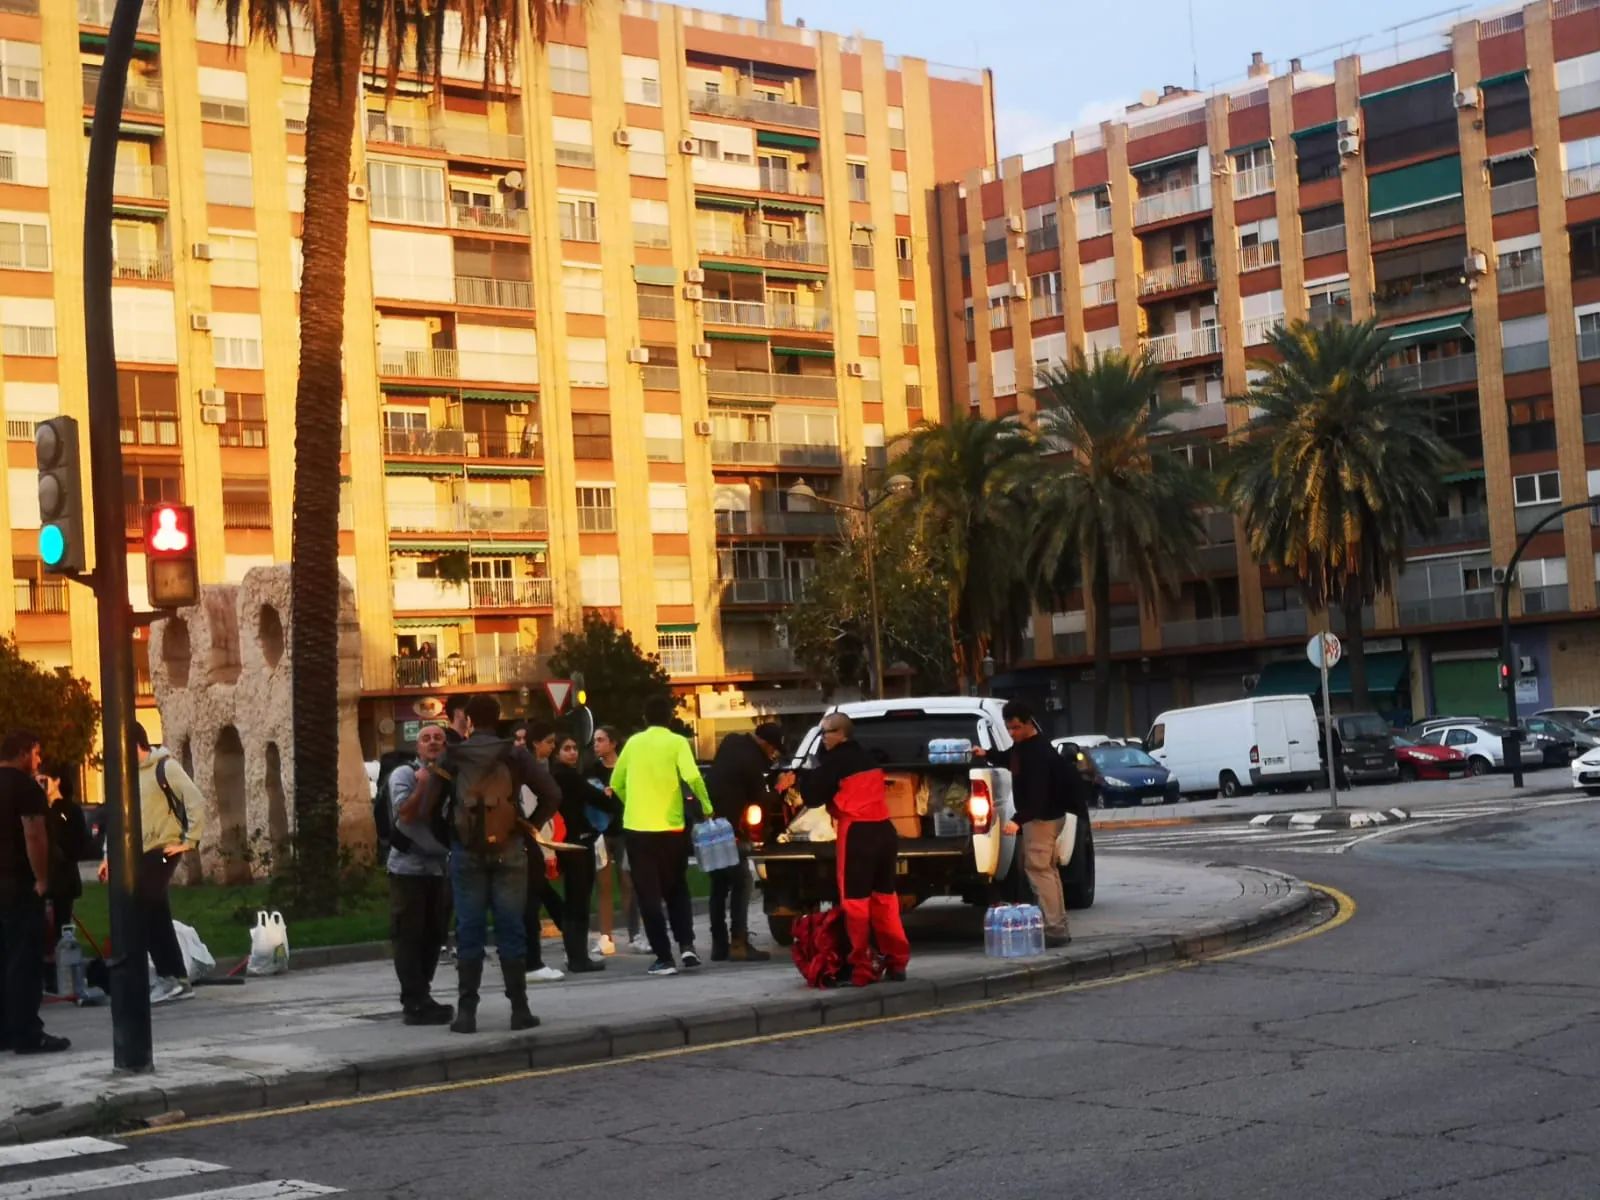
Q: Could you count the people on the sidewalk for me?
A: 14